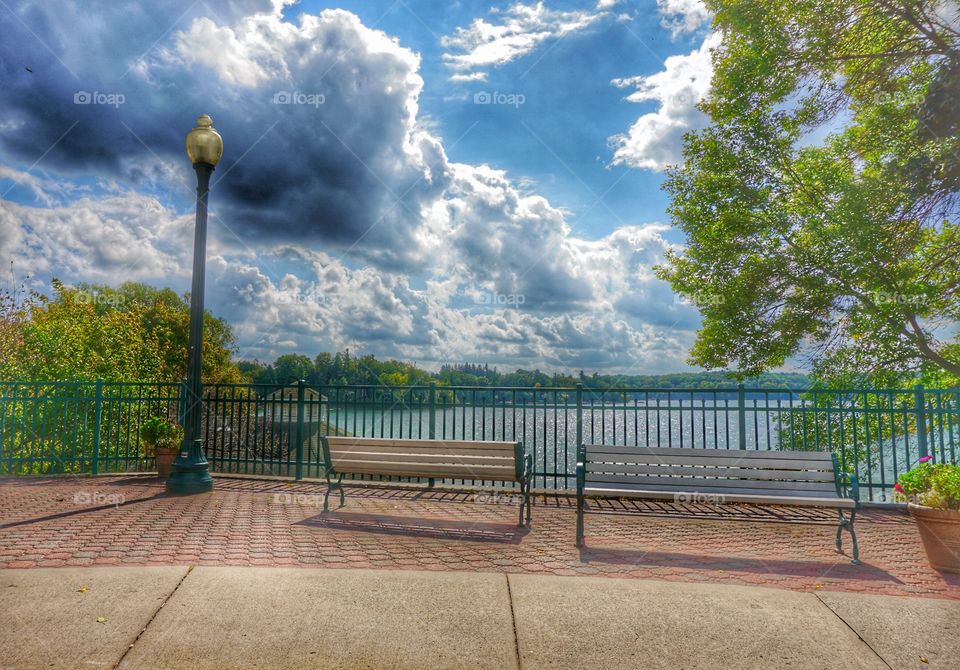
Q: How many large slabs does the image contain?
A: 4